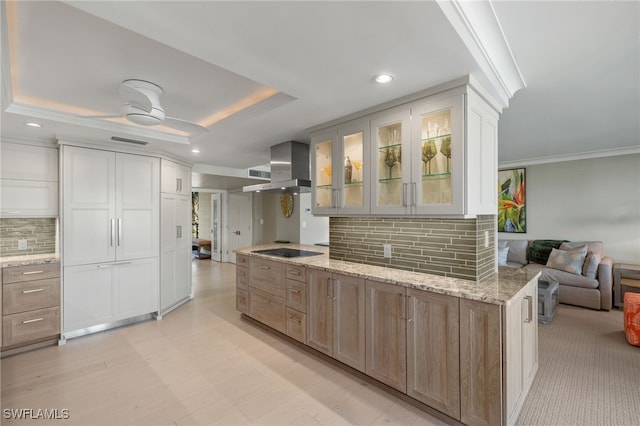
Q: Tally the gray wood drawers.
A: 11